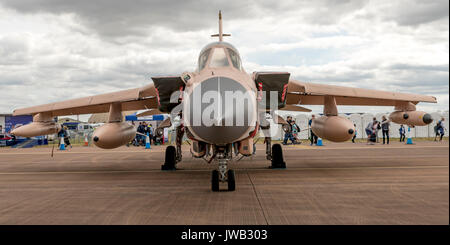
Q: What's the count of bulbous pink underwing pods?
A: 4